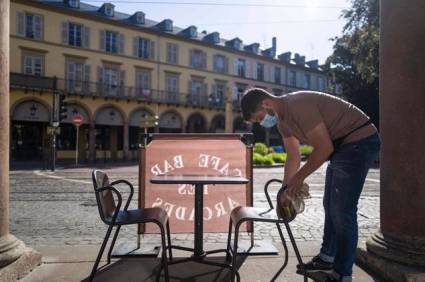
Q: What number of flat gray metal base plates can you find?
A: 2